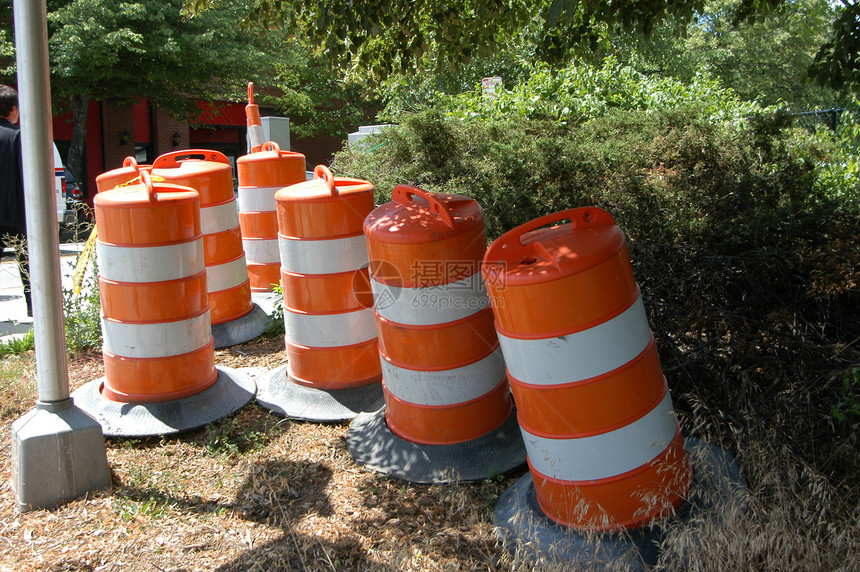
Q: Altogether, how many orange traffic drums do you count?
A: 7